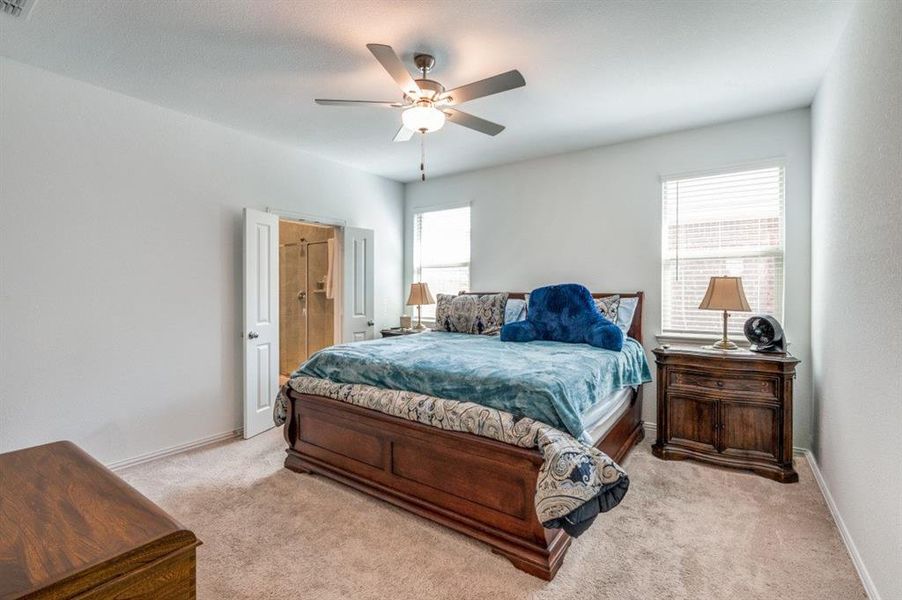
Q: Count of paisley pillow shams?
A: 2